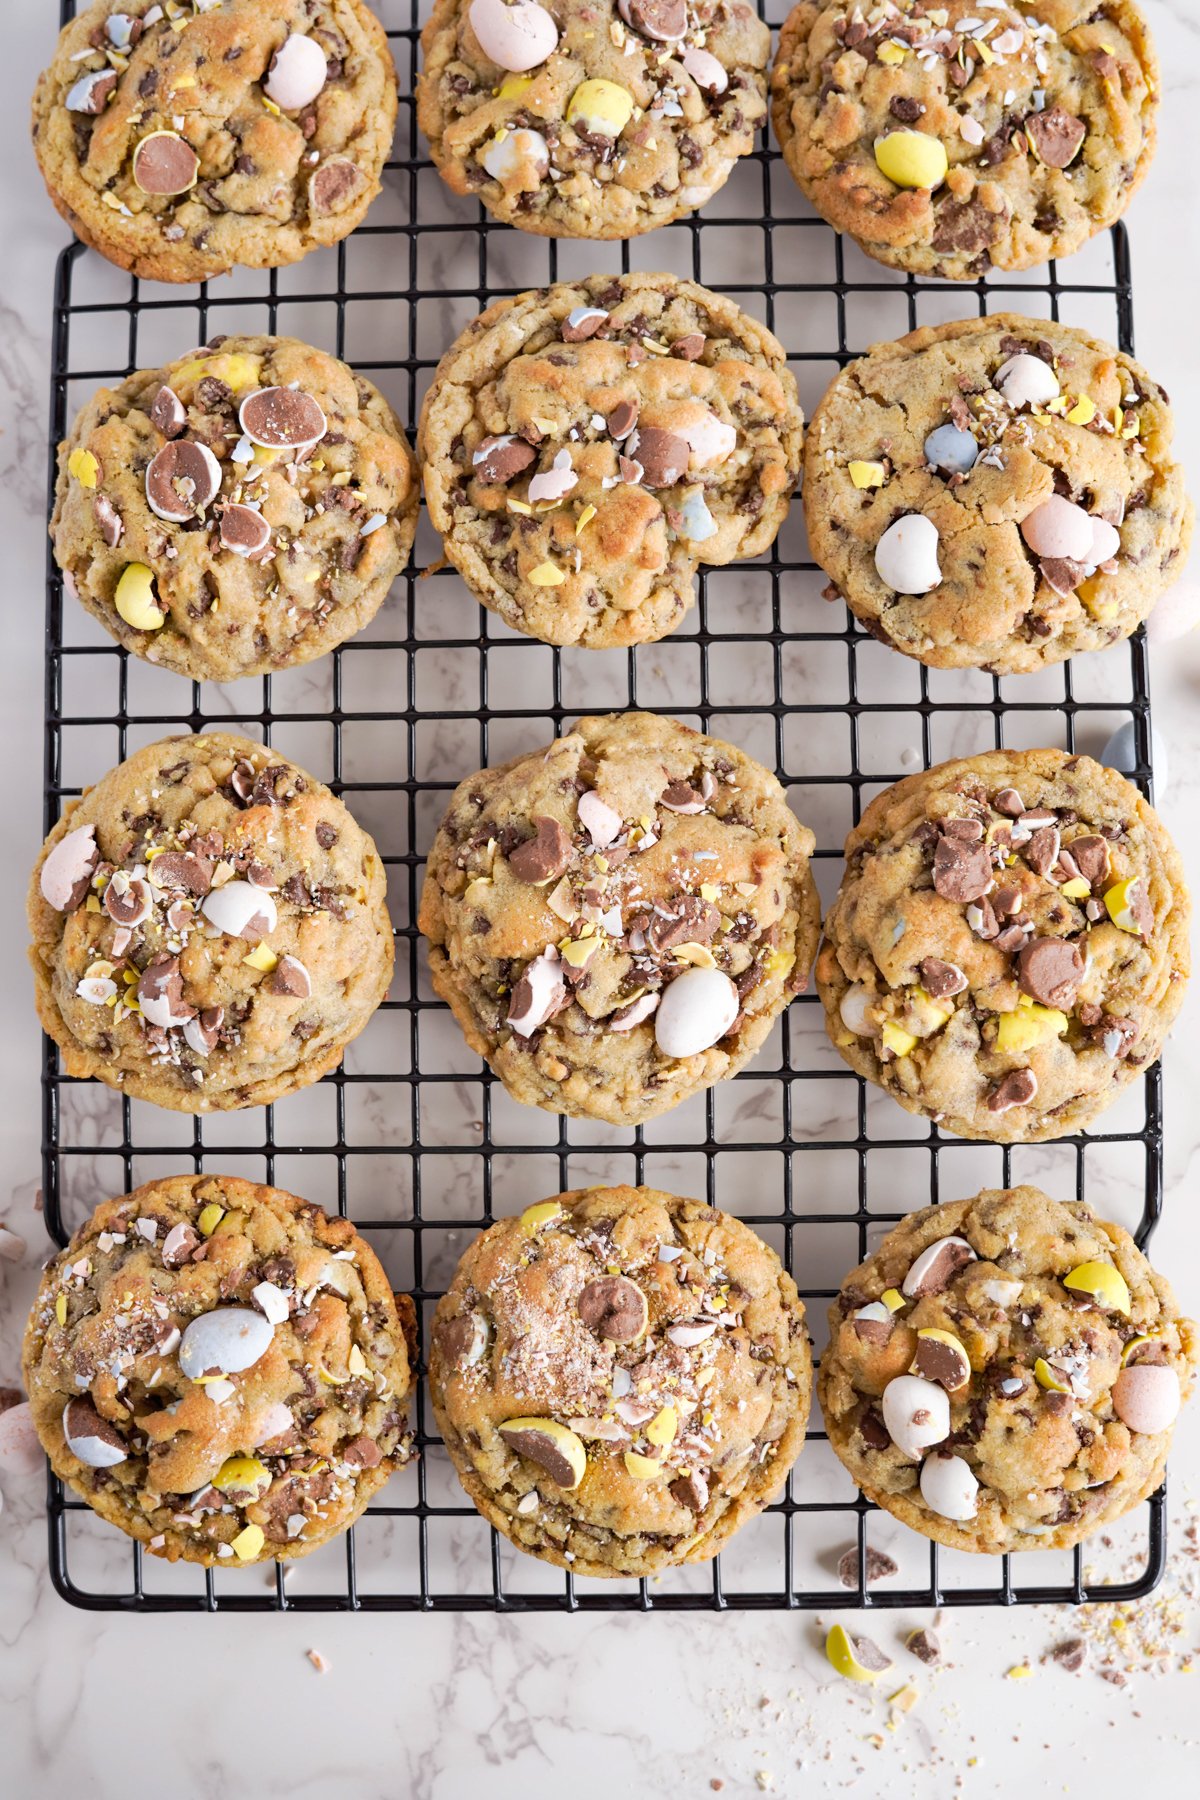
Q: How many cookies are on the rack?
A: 12